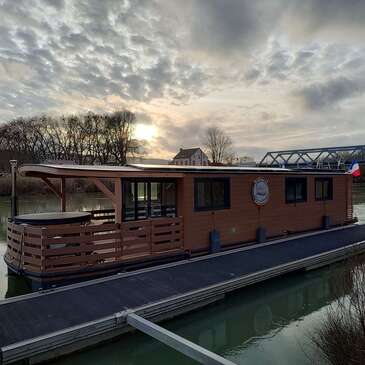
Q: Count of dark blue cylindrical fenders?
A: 3